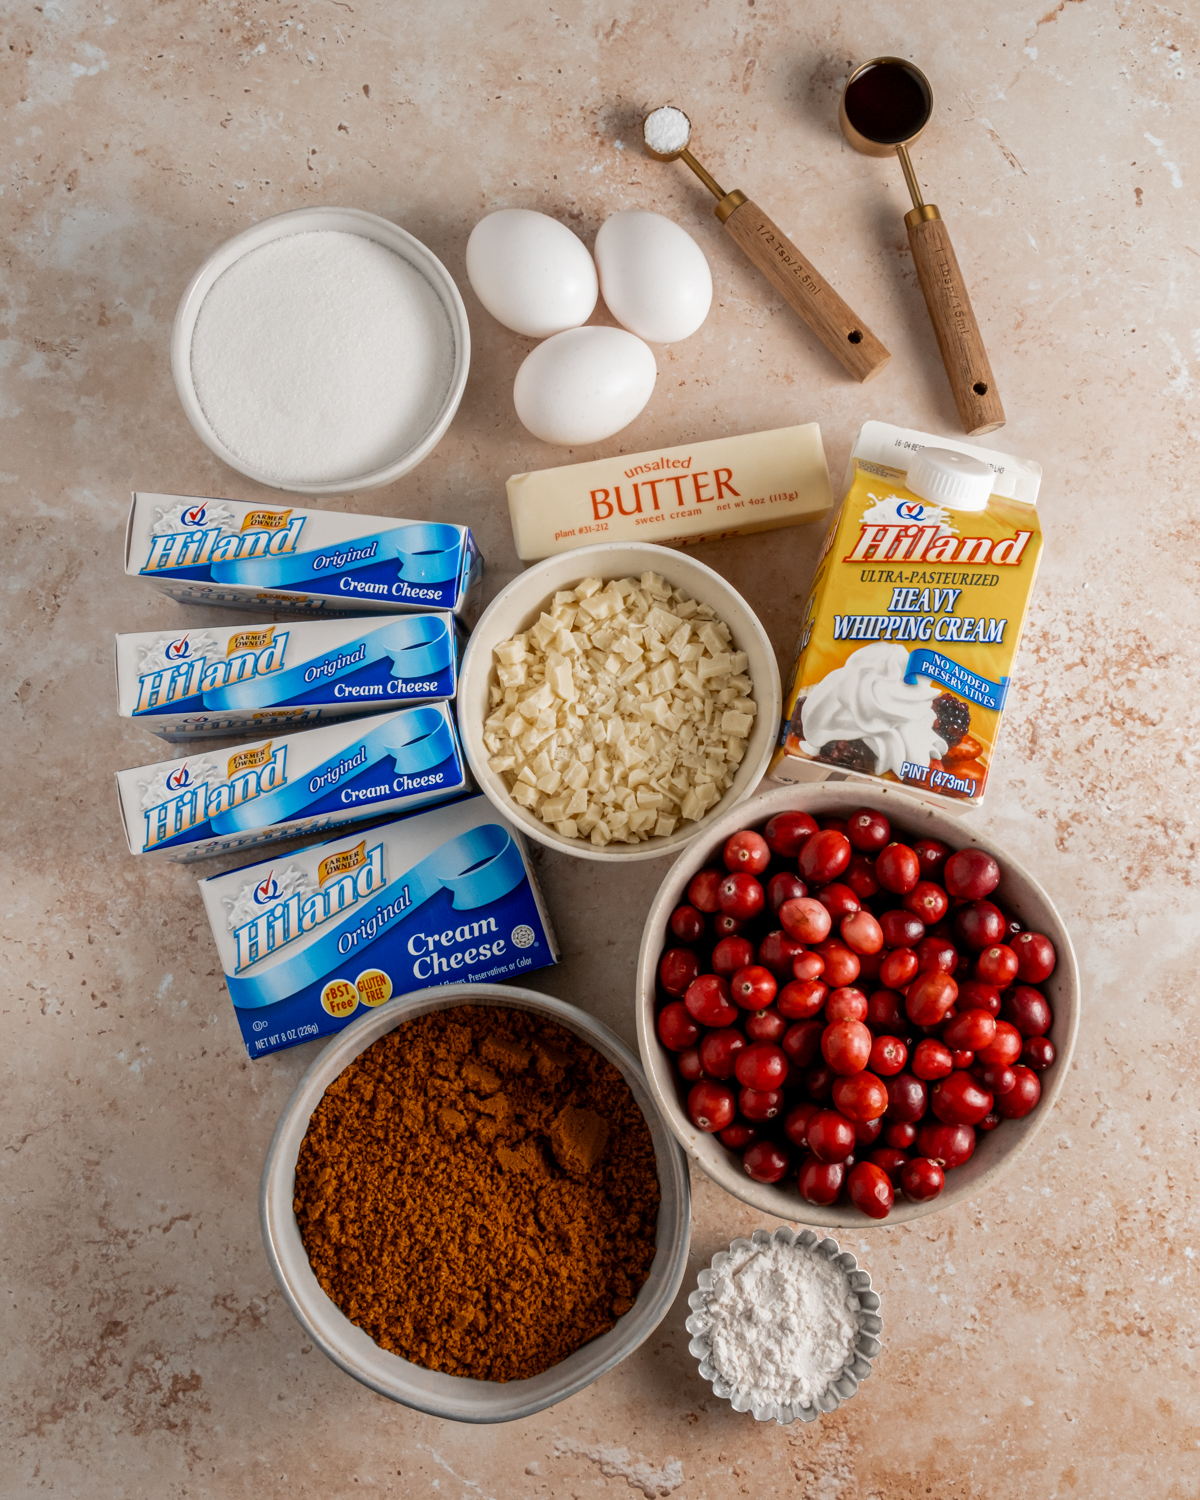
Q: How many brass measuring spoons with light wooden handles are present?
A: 2